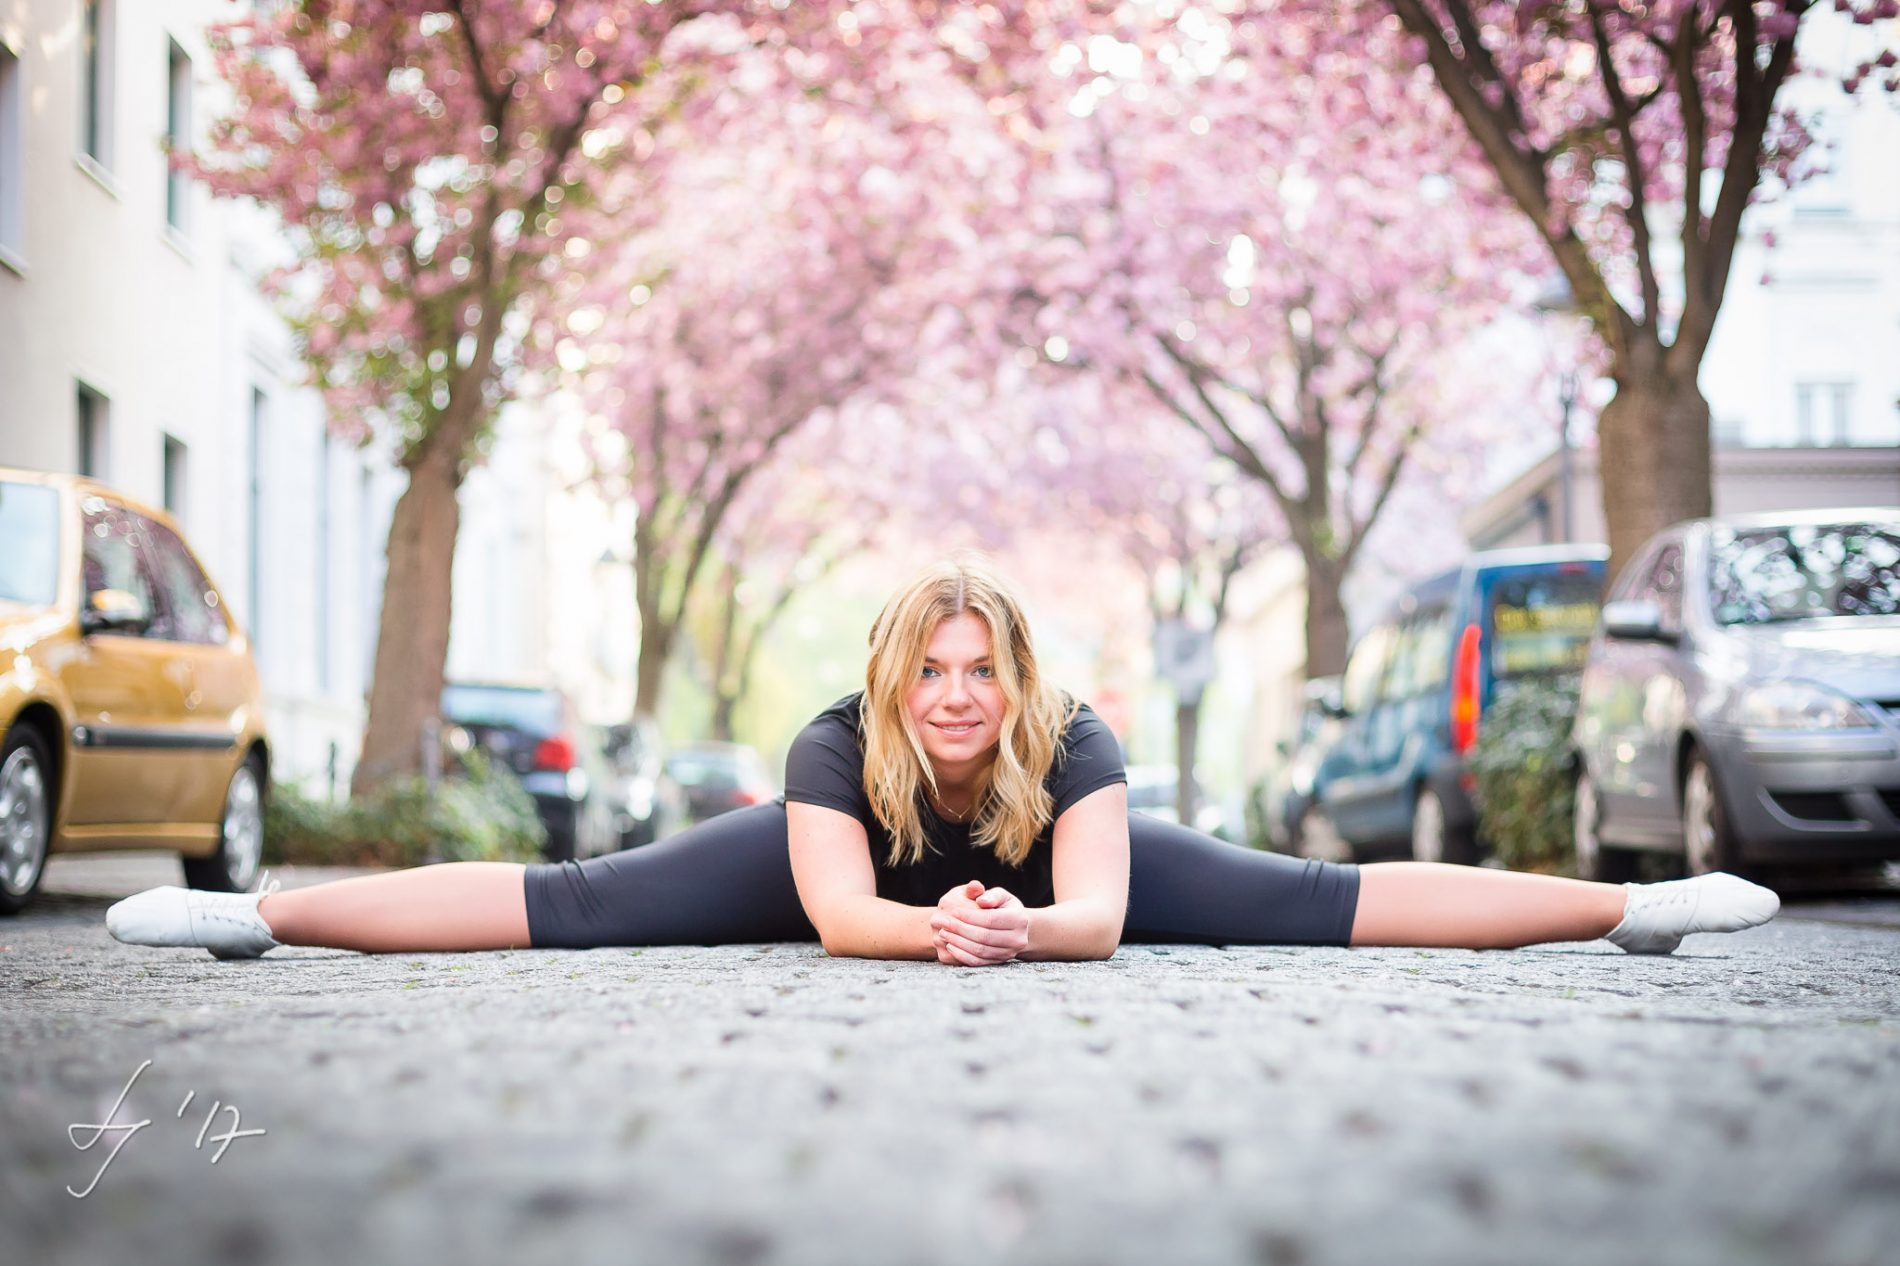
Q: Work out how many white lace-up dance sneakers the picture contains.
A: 2